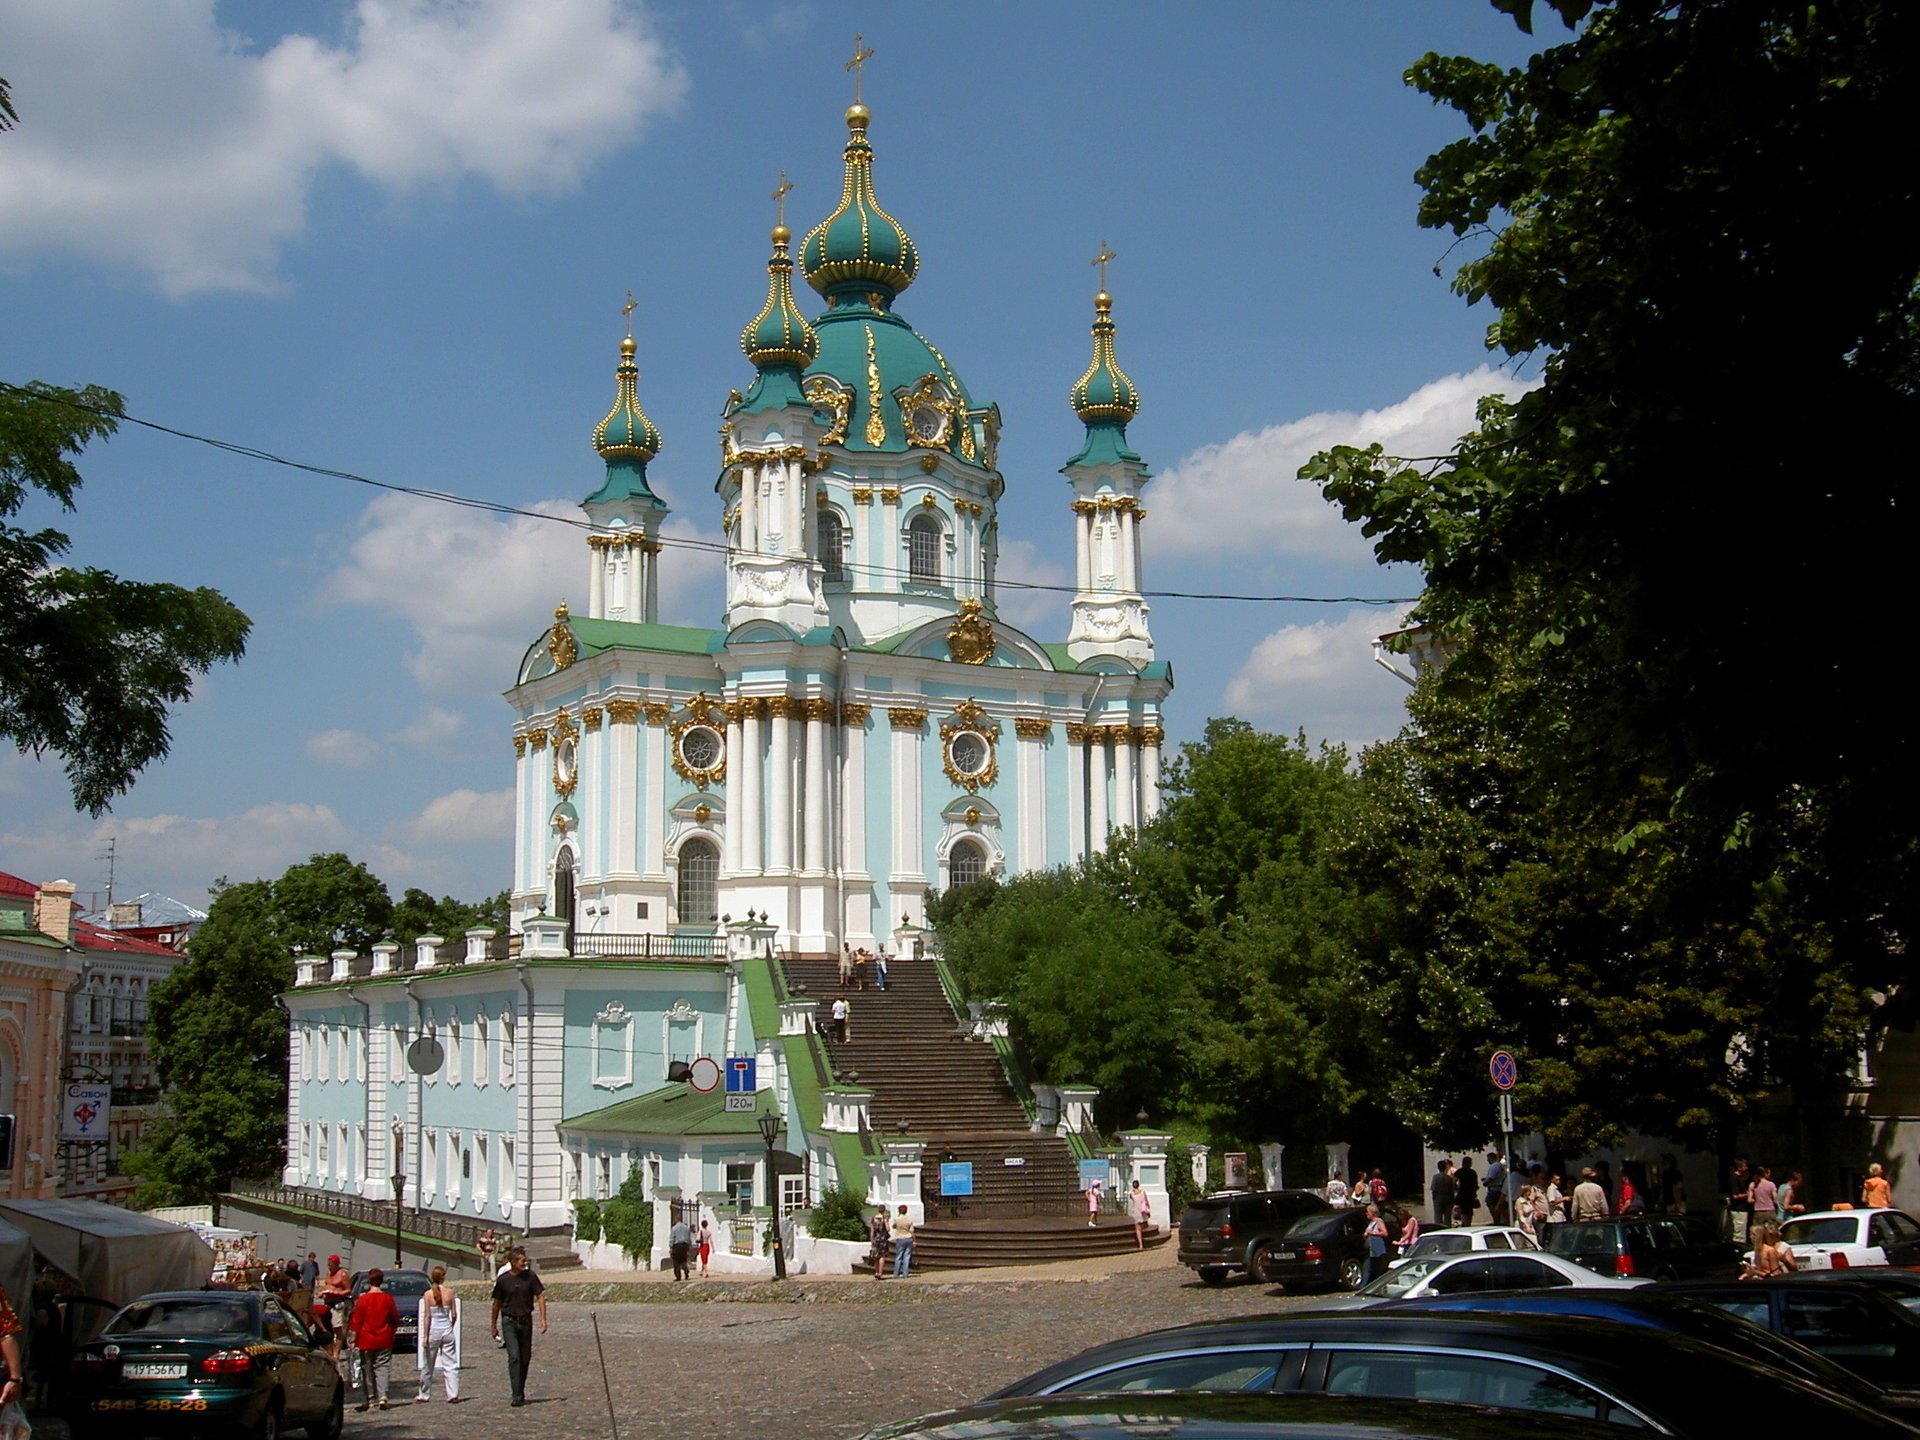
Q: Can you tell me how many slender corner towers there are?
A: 3